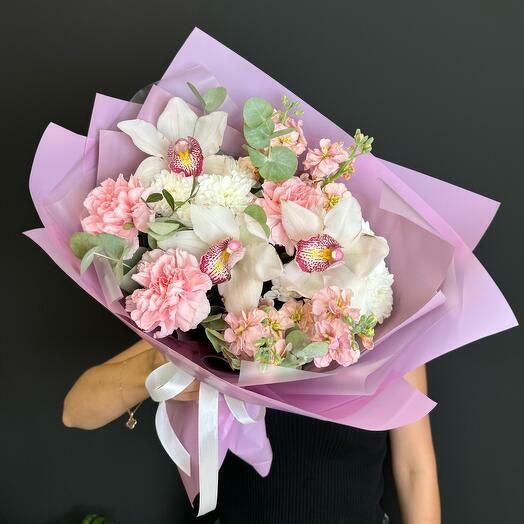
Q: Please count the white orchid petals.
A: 15